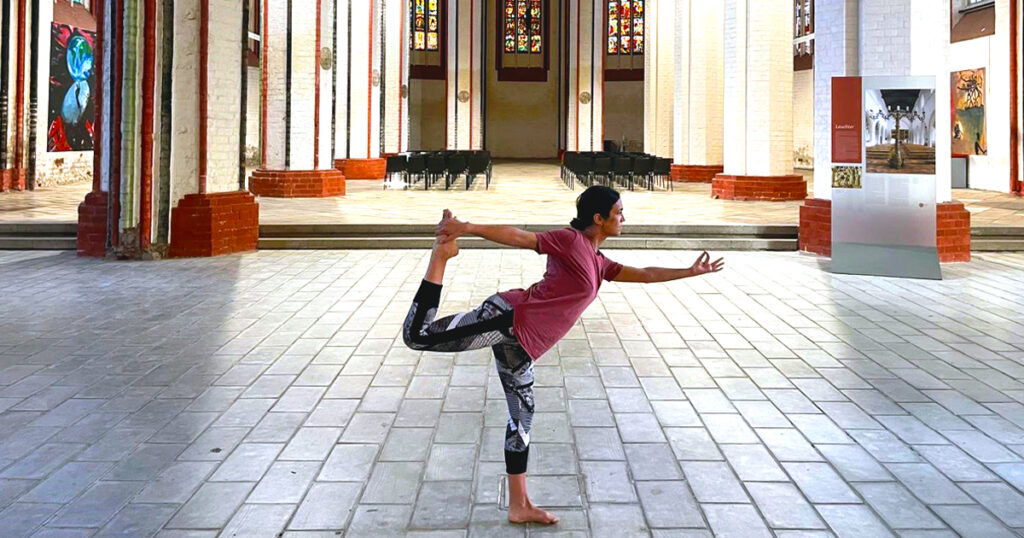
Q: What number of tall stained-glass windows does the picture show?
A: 3